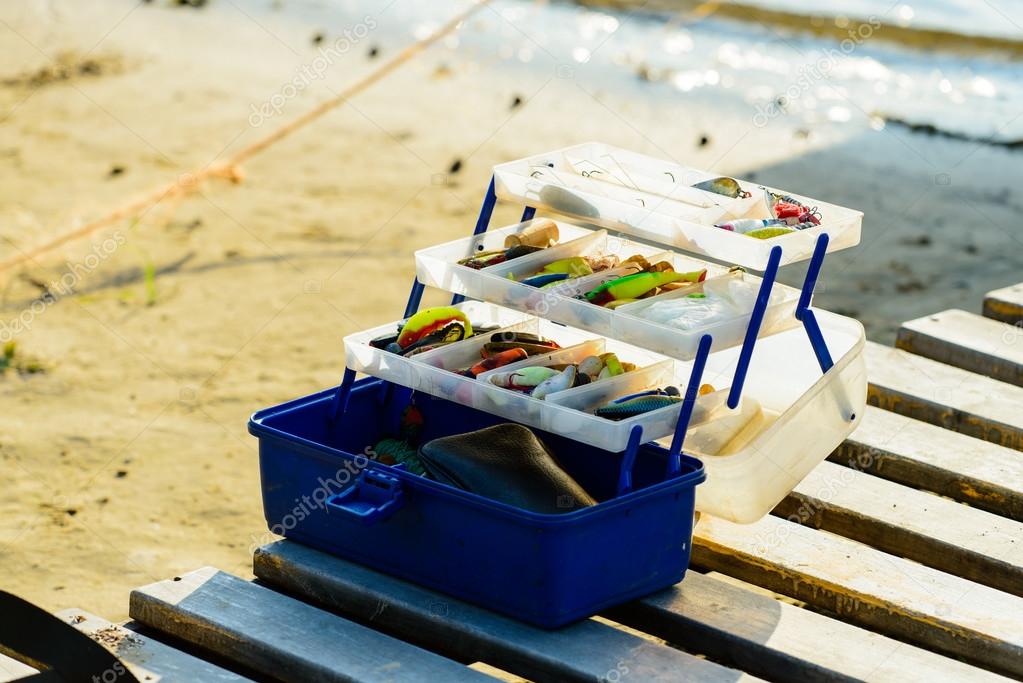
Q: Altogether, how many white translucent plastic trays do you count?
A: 3